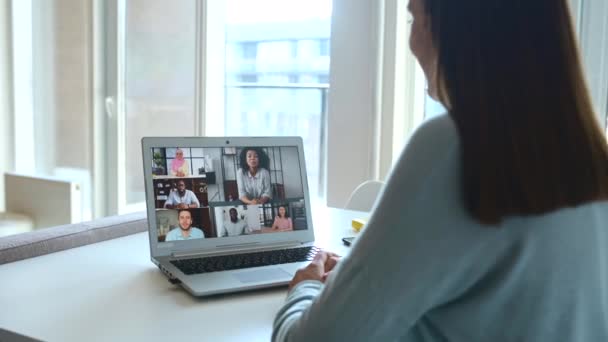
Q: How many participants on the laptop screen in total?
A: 6